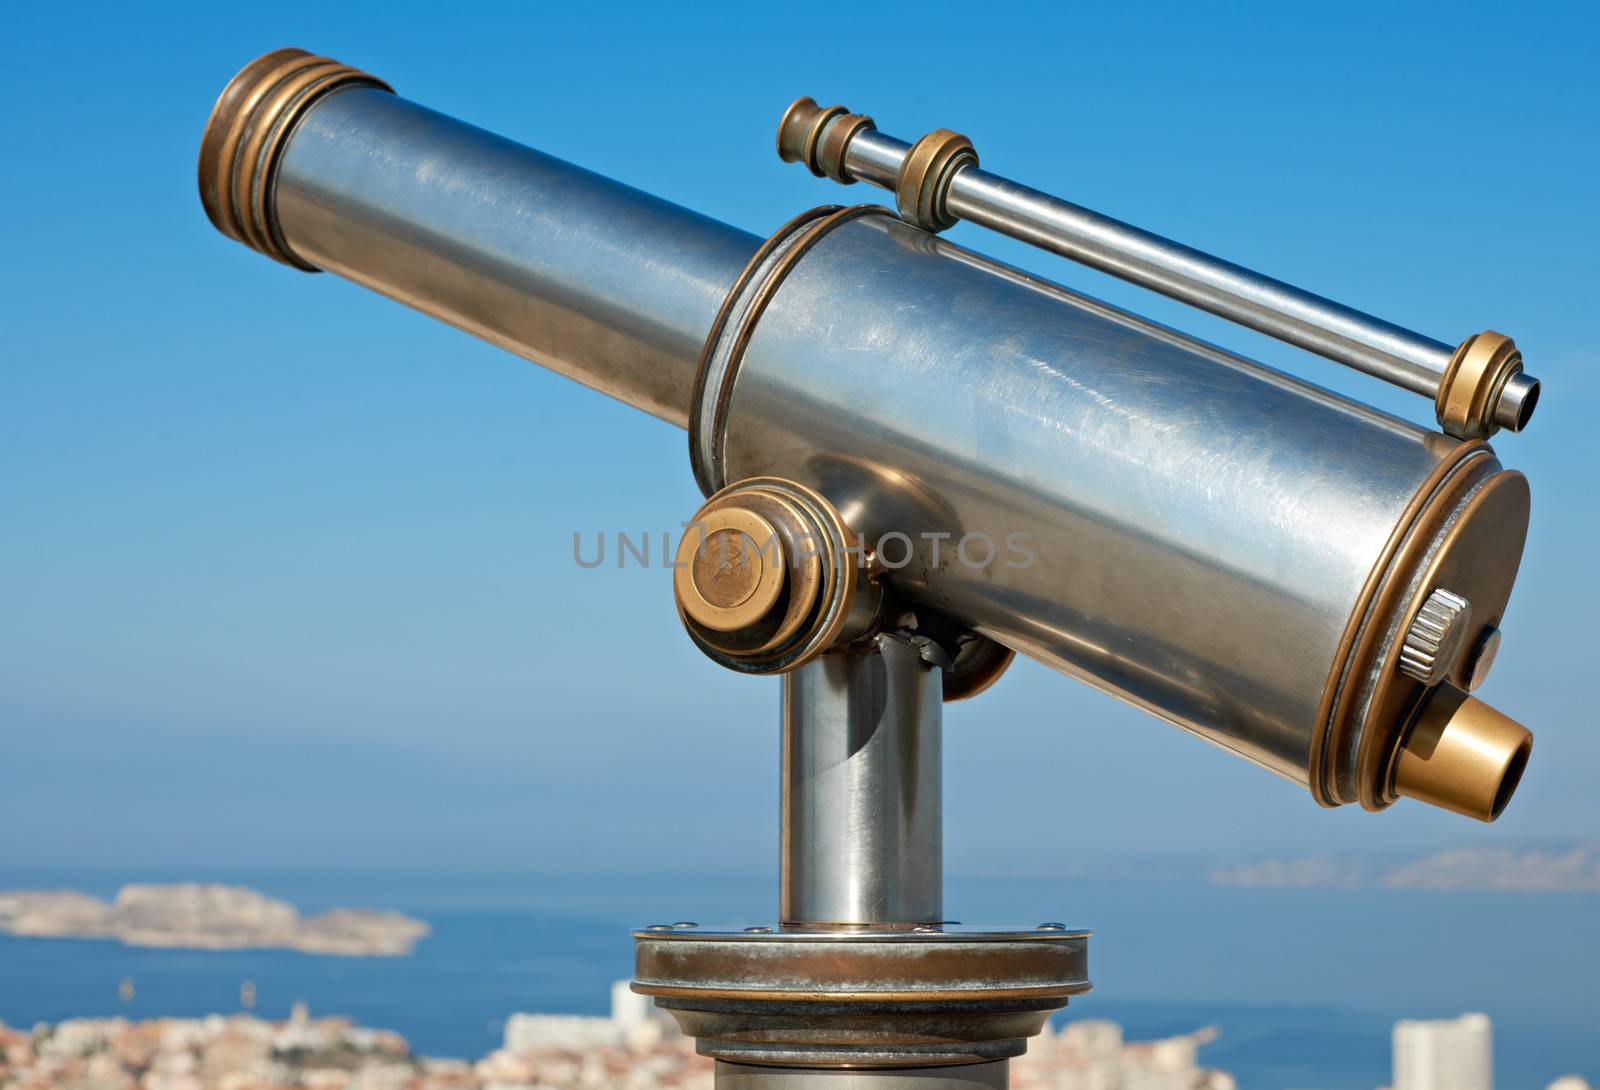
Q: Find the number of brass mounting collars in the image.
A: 2